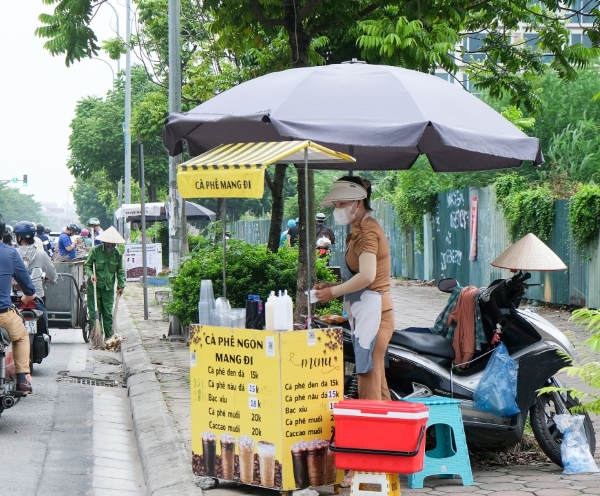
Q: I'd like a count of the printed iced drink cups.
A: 7